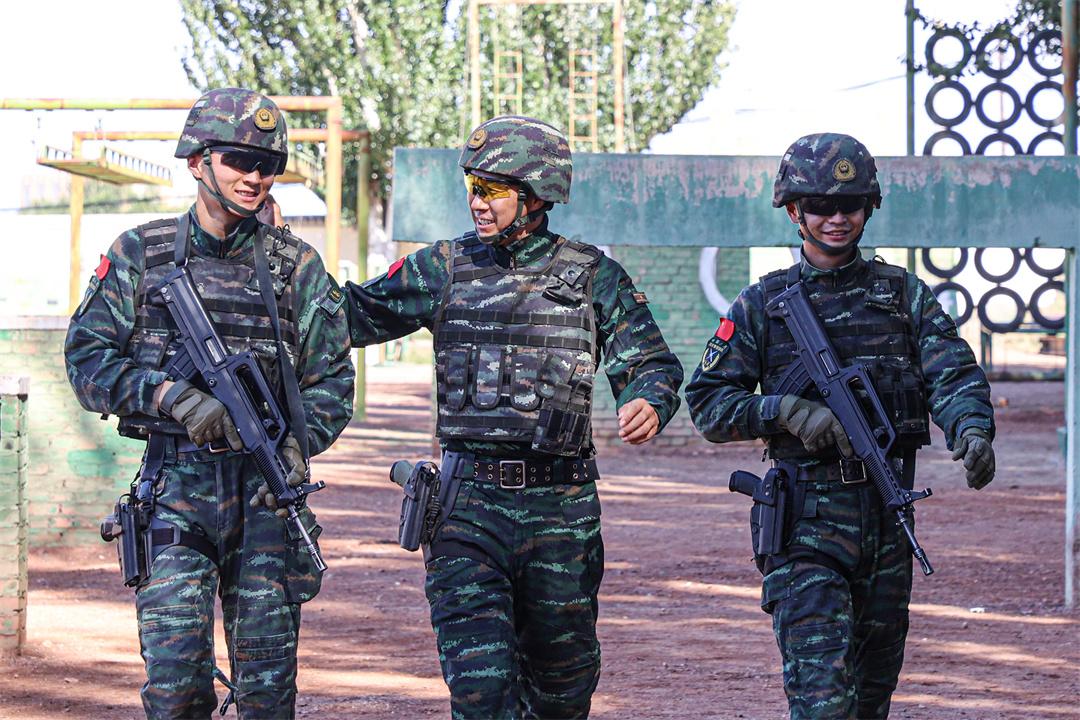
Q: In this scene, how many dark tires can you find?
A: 15